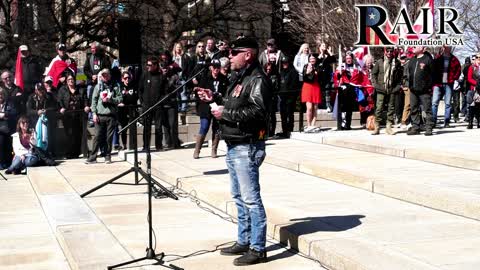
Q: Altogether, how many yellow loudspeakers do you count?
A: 0